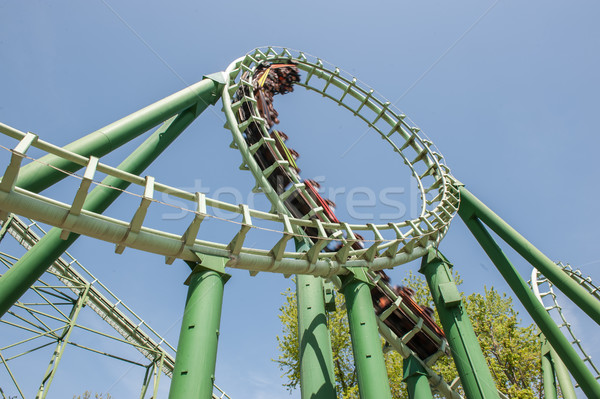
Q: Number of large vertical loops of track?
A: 1